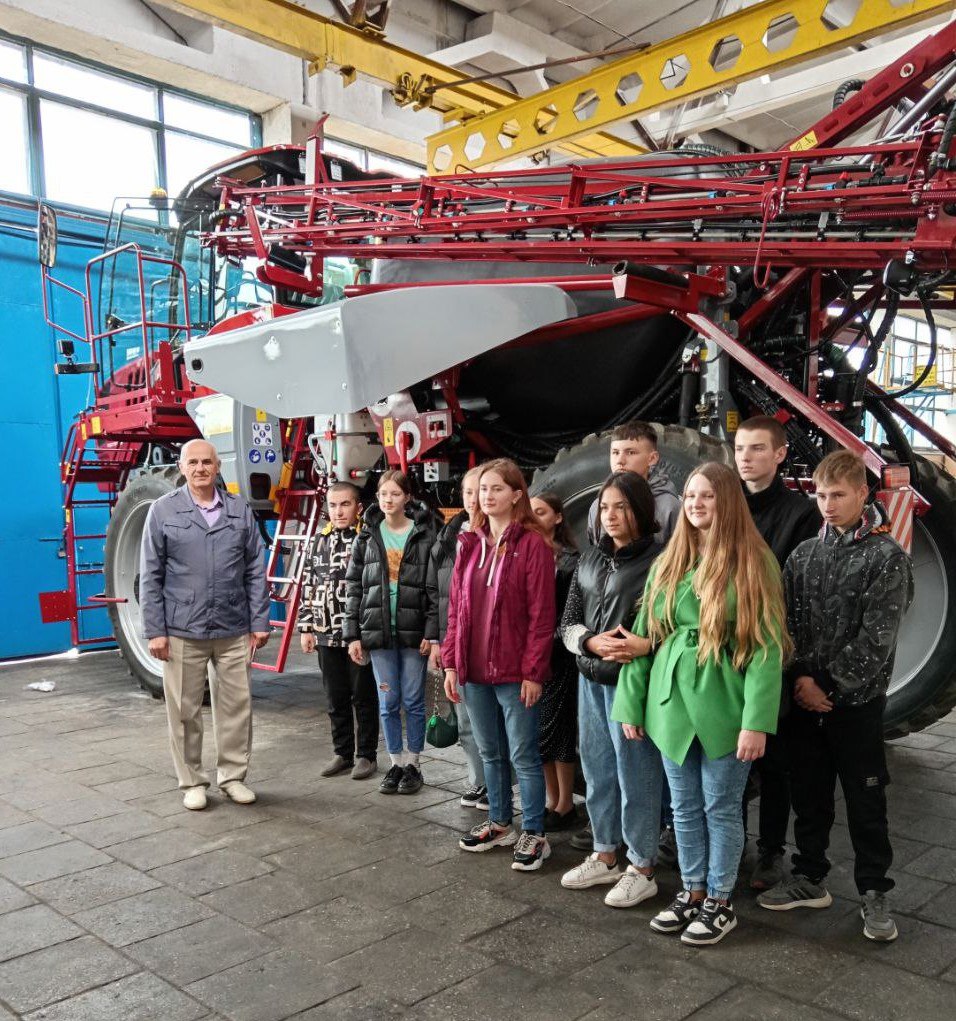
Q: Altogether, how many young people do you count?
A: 10